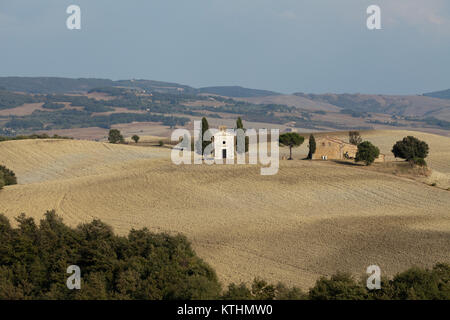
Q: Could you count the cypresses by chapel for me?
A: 2